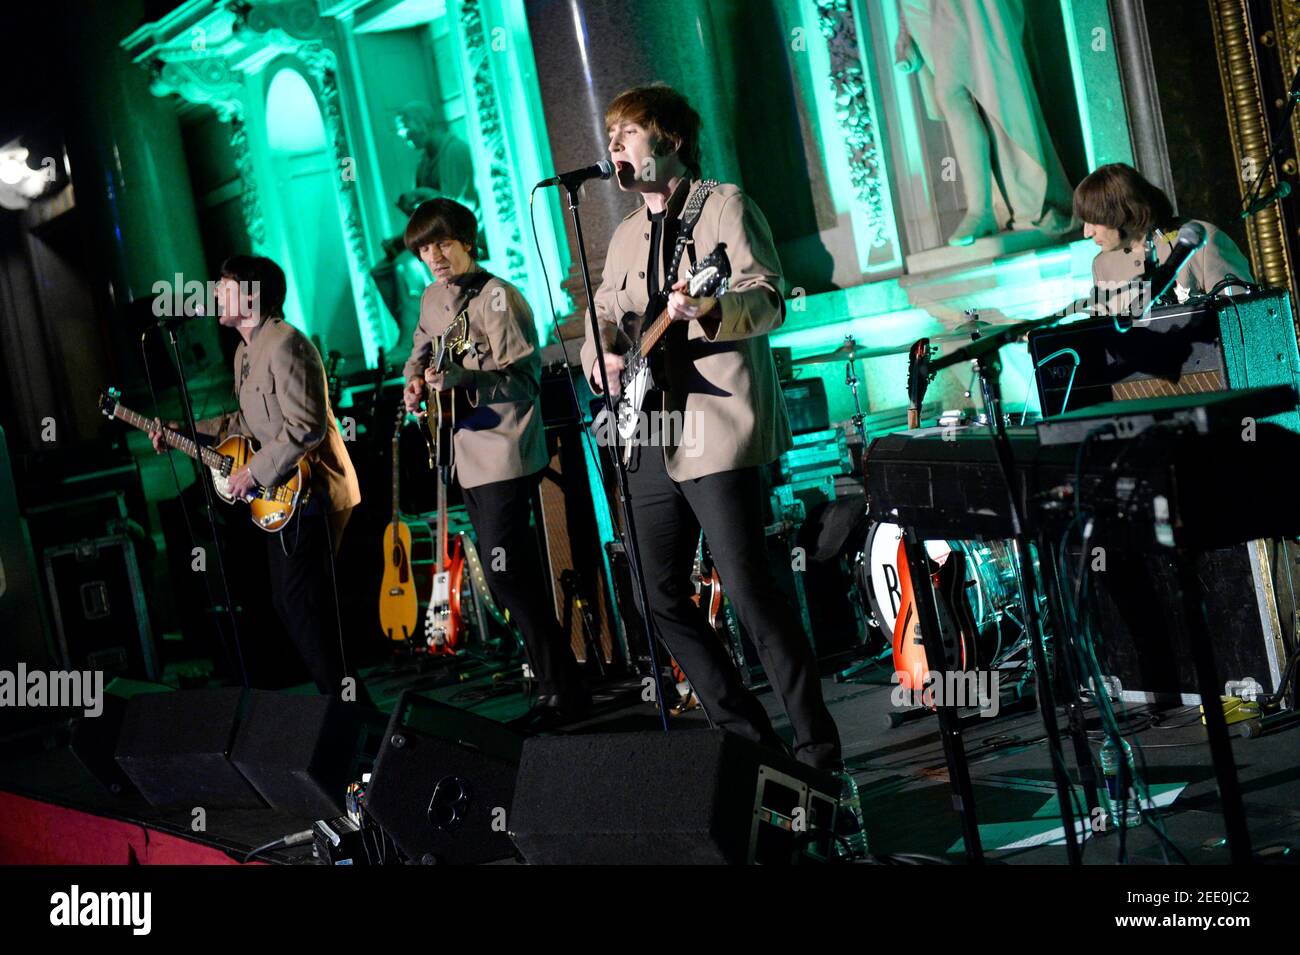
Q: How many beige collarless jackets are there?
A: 4